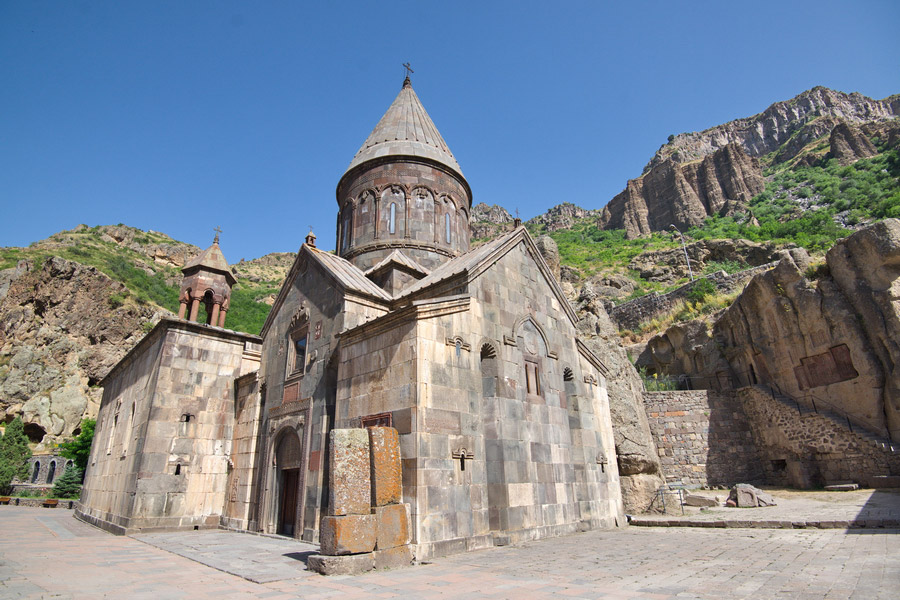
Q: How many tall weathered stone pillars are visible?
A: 2